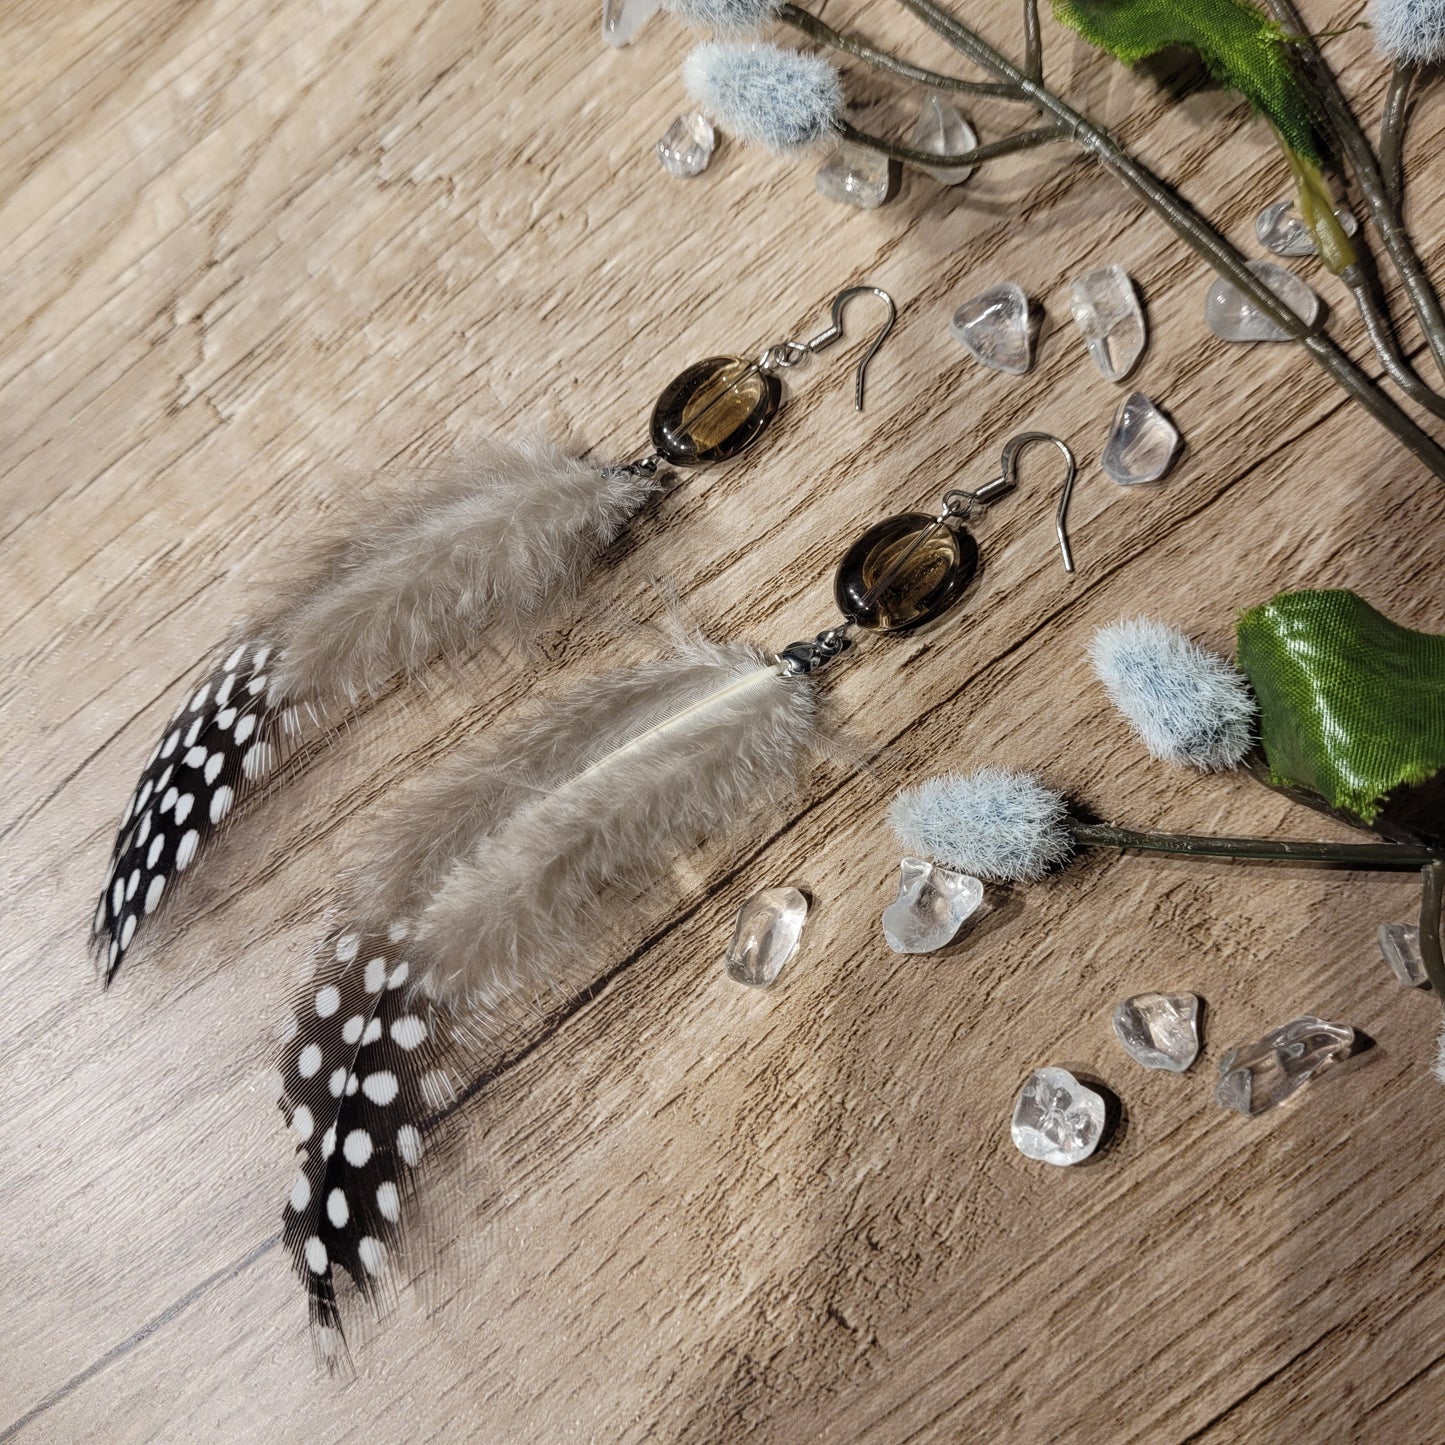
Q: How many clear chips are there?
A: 15